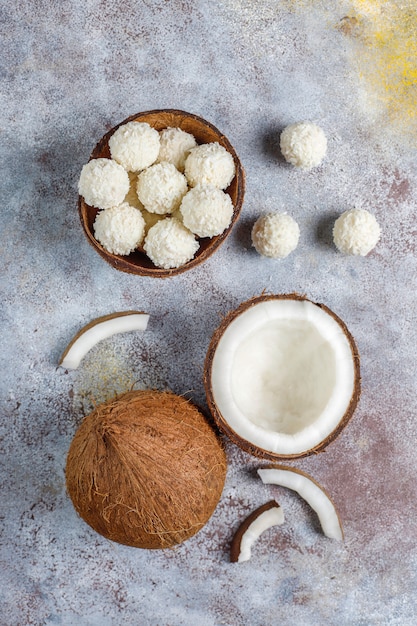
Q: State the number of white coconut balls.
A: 11